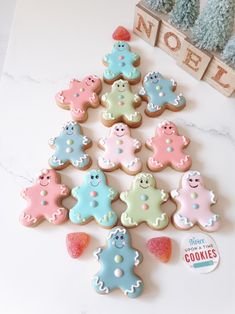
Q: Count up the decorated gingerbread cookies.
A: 12